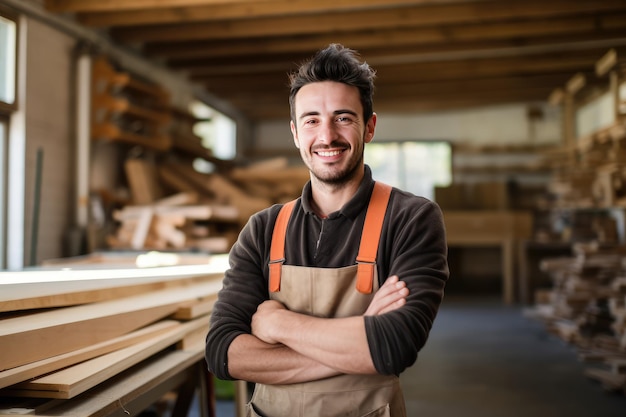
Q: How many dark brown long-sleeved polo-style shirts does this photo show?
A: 1